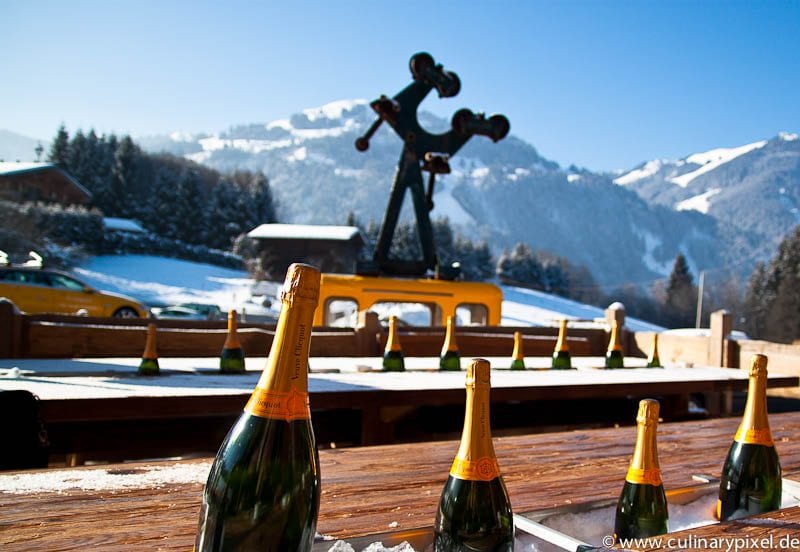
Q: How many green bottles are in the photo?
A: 12